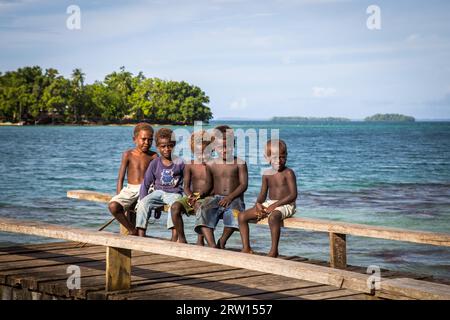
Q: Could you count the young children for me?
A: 5